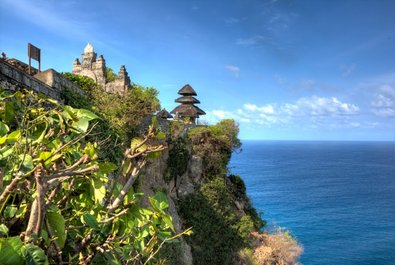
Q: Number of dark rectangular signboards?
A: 1